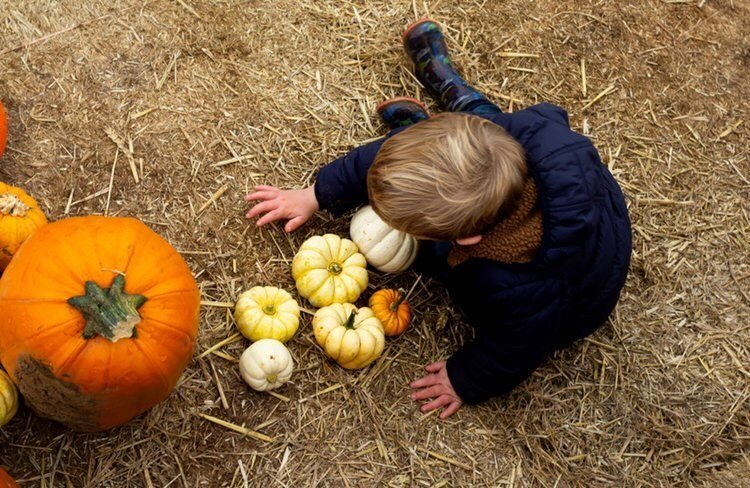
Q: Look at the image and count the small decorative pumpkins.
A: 6